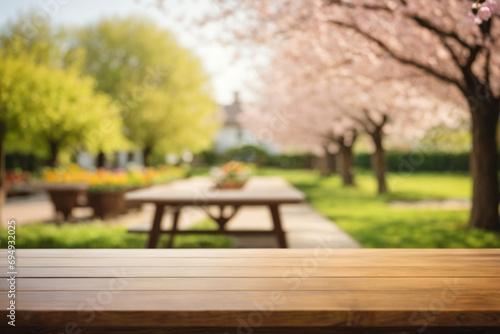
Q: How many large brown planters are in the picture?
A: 2